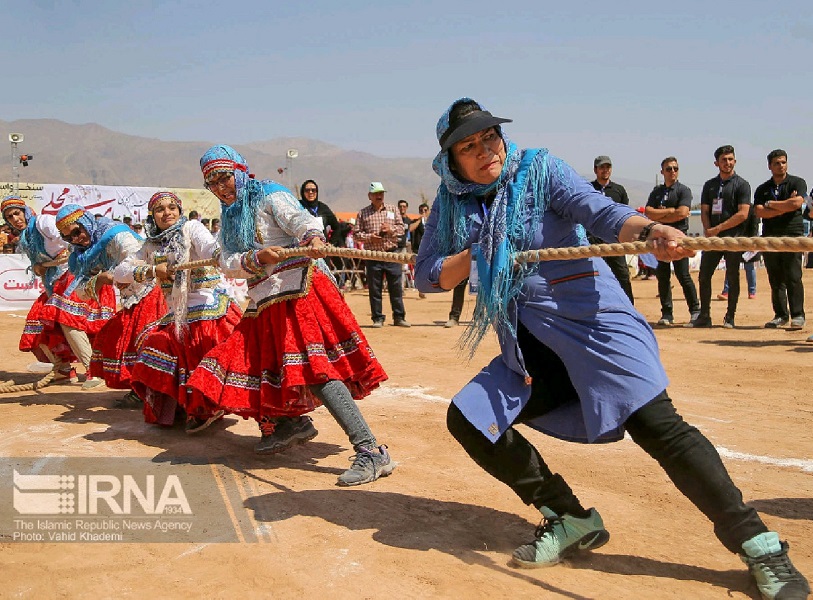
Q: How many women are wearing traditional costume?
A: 4